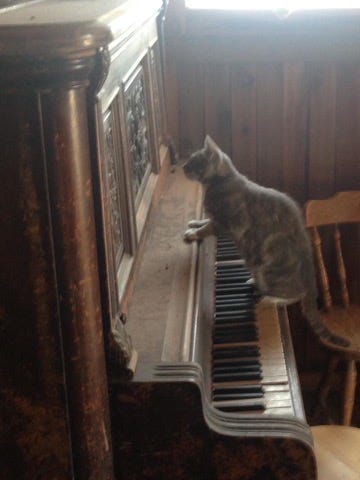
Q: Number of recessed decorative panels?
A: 3